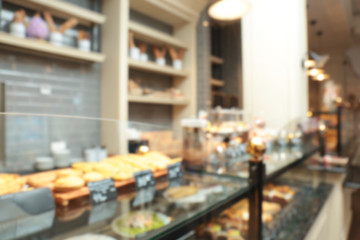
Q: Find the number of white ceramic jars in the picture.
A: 7